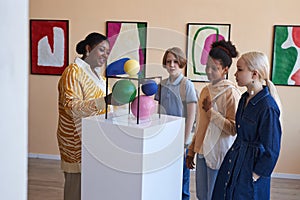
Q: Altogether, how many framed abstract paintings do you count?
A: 4